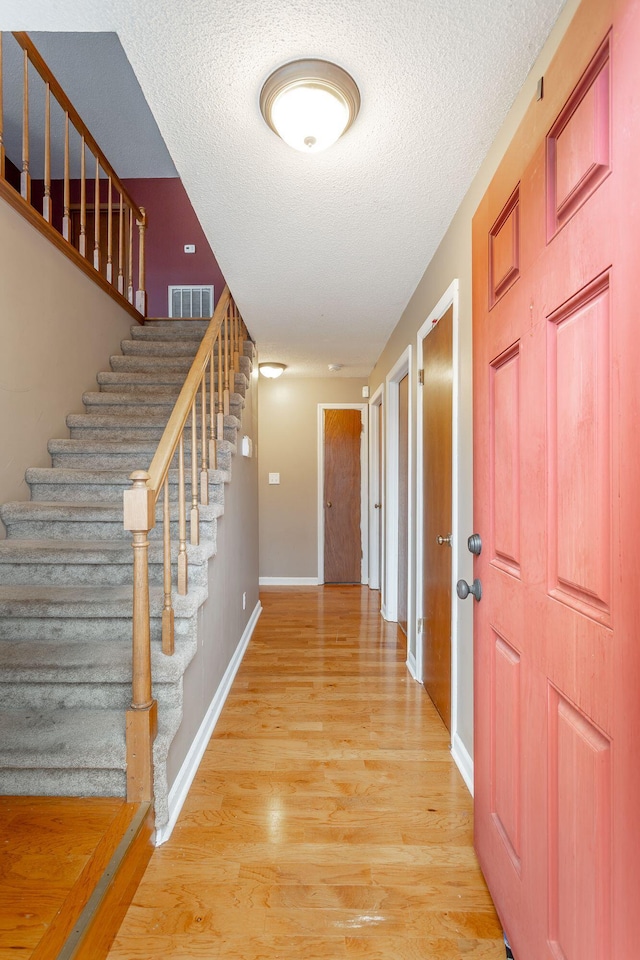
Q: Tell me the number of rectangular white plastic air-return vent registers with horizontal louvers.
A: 1